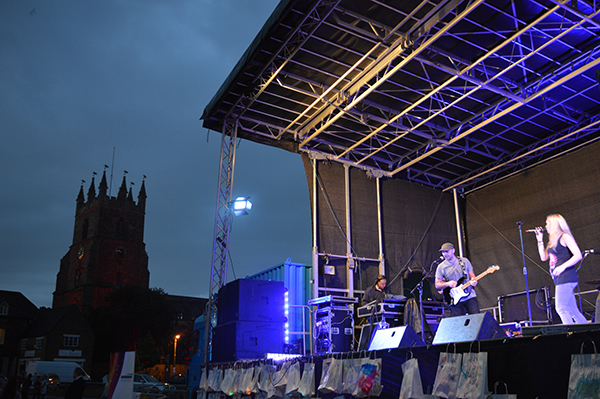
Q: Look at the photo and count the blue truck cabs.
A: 1